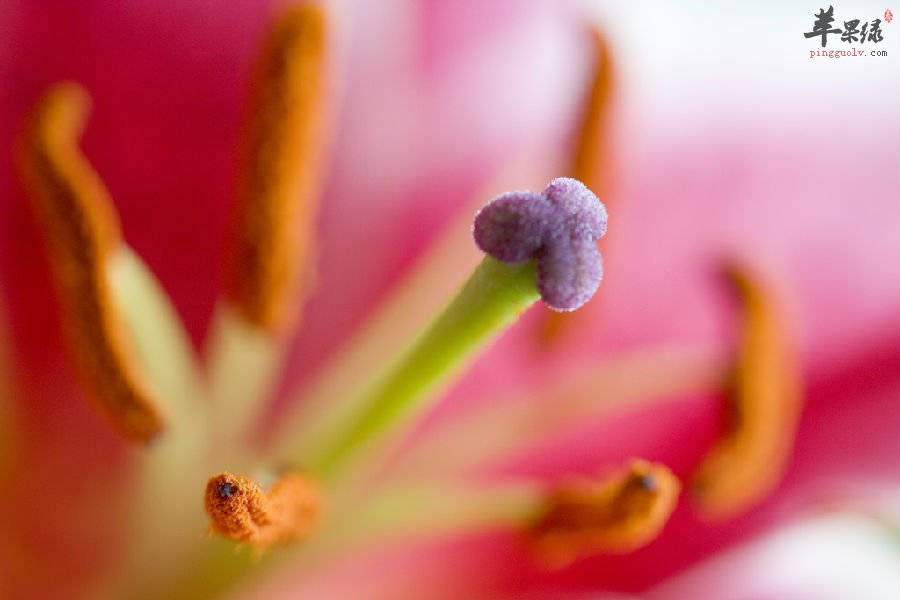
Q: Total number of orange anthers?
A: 6